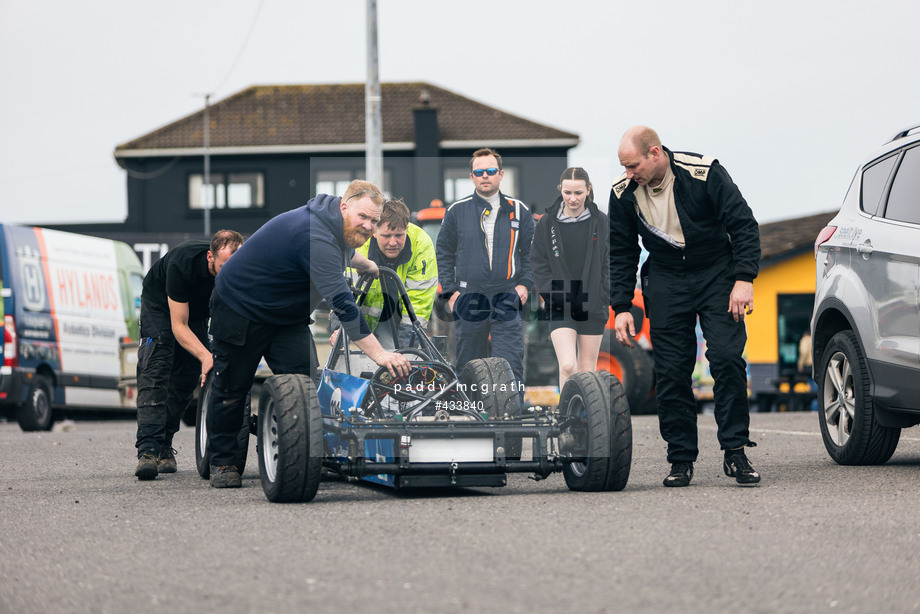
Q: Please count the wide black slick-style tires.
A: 4